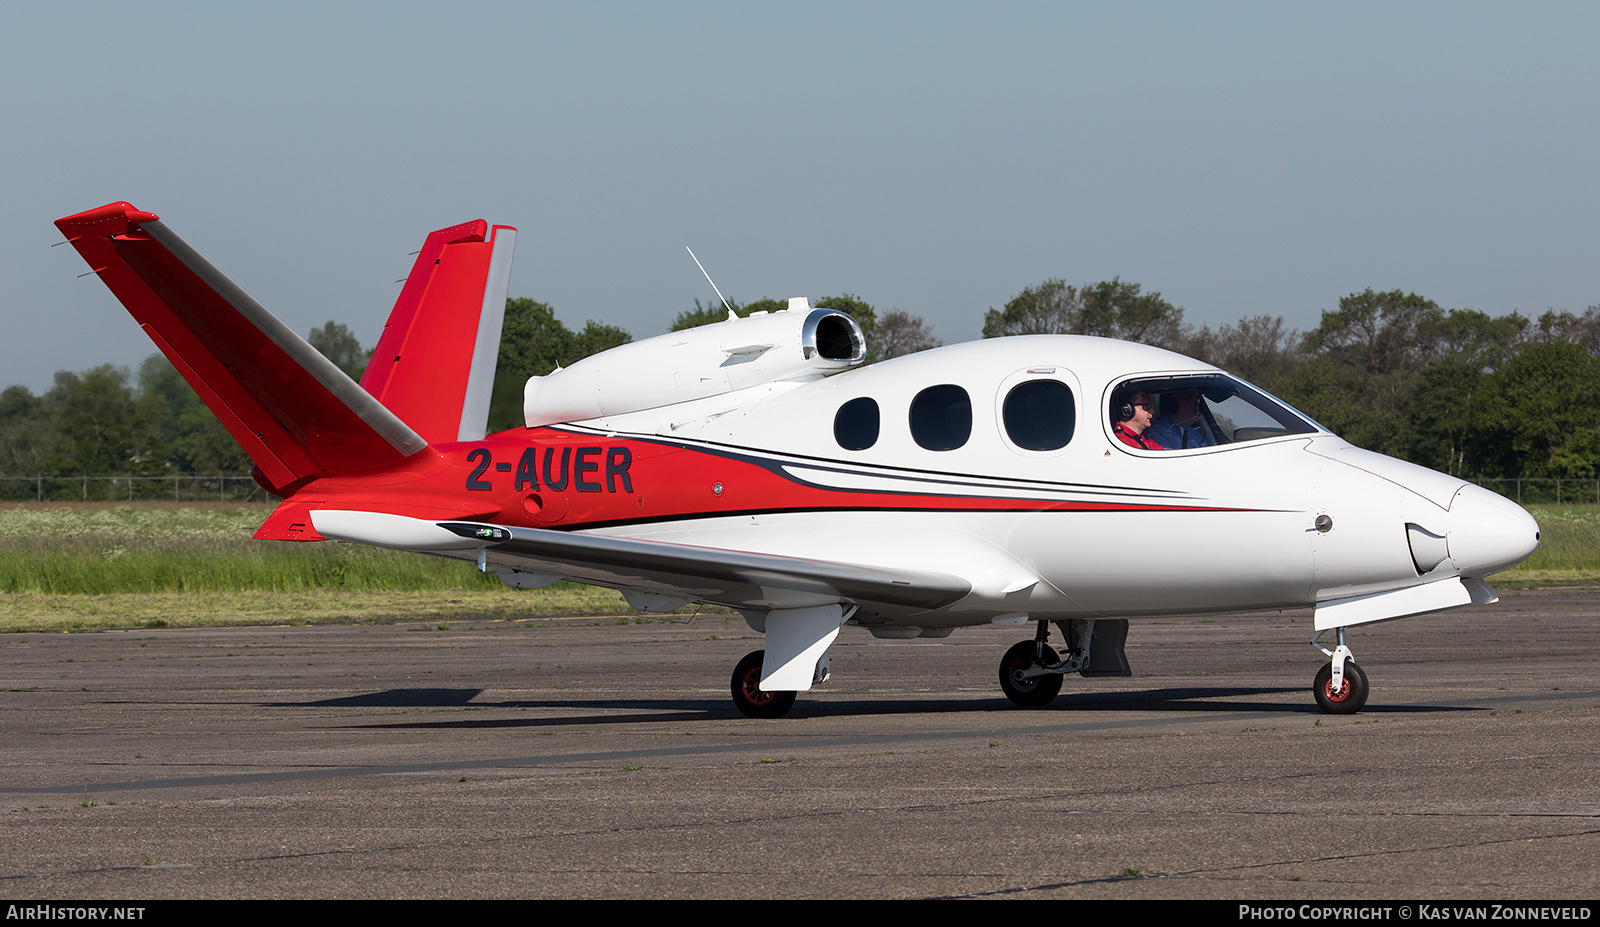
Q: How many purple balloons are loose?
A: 0